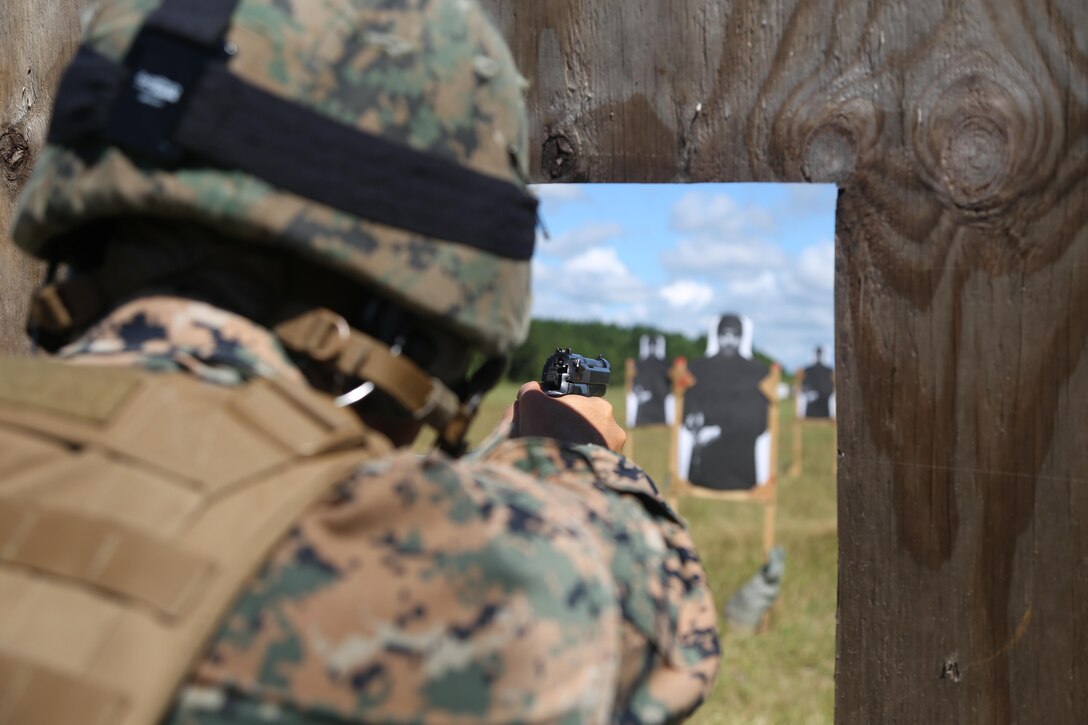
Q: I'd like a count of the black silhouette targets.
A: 3